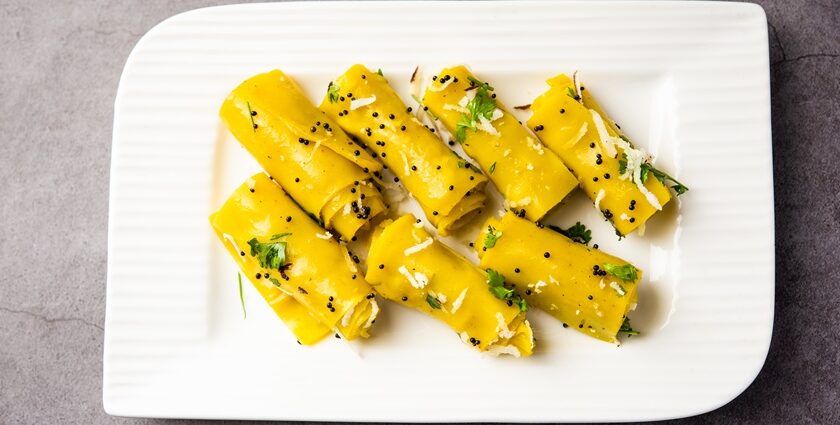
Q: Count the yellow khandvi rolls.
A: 7